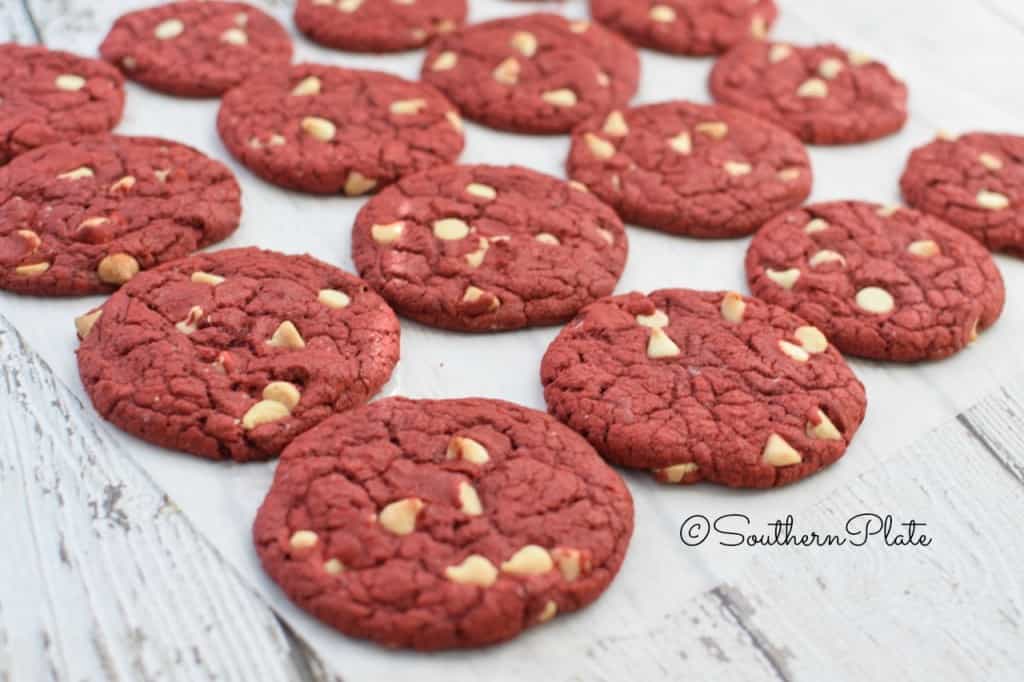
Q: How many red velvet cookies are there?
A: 15